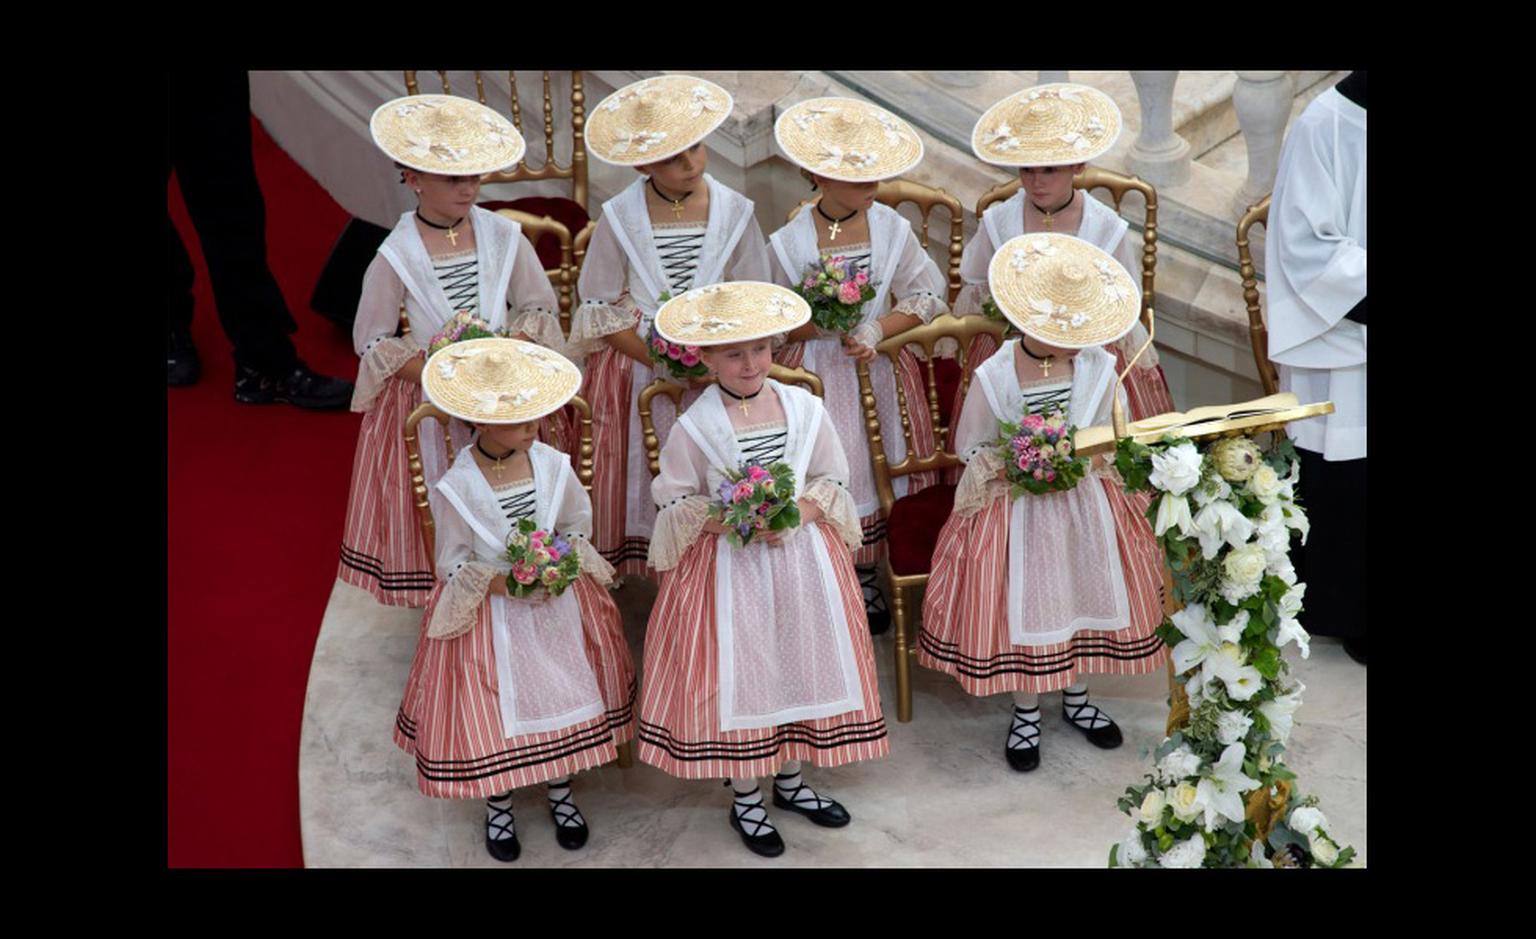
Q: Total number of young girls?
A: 7